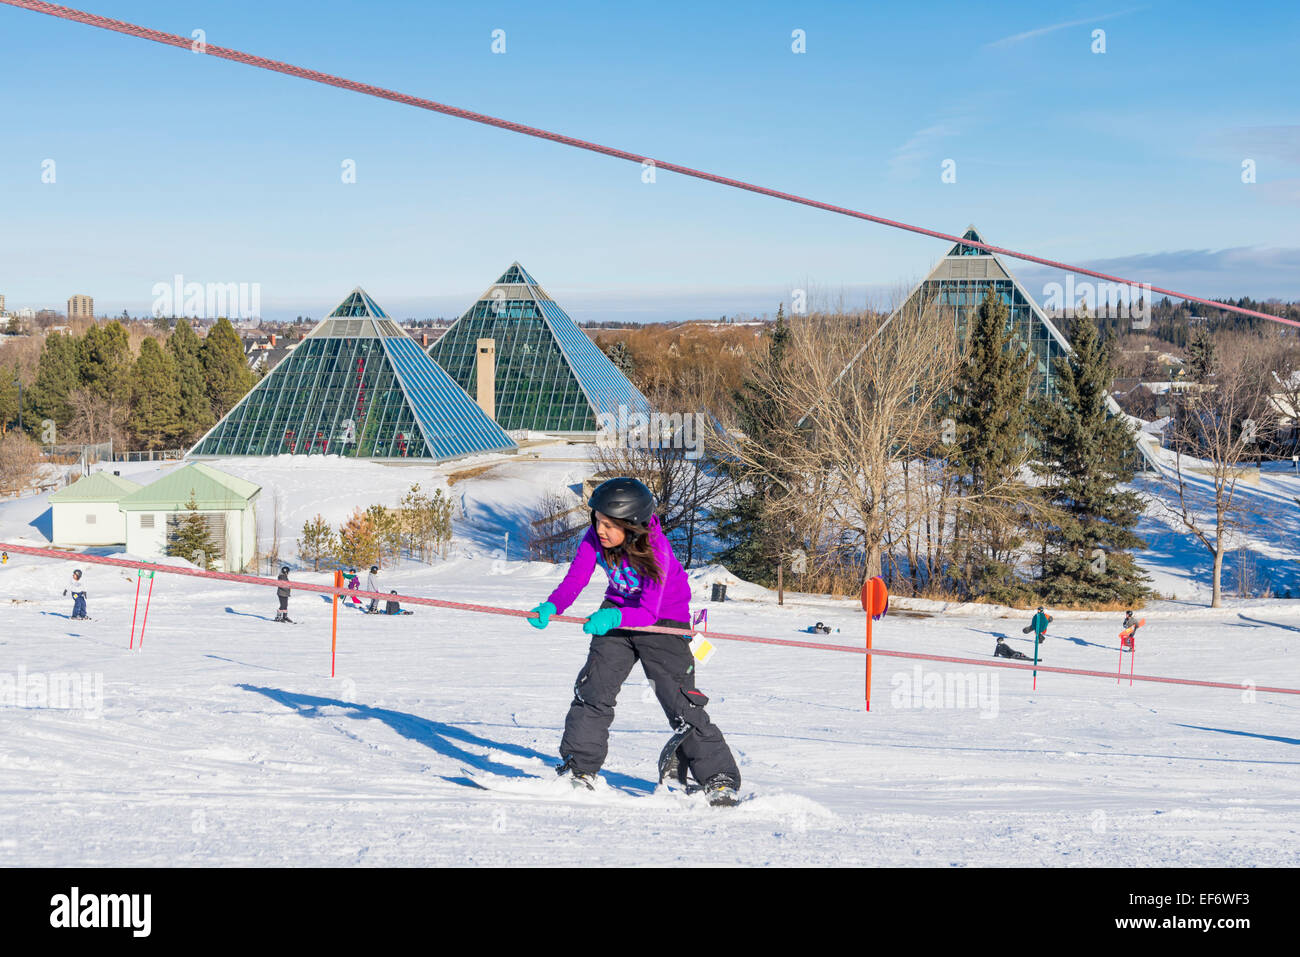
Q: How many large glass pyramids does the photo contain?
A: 3